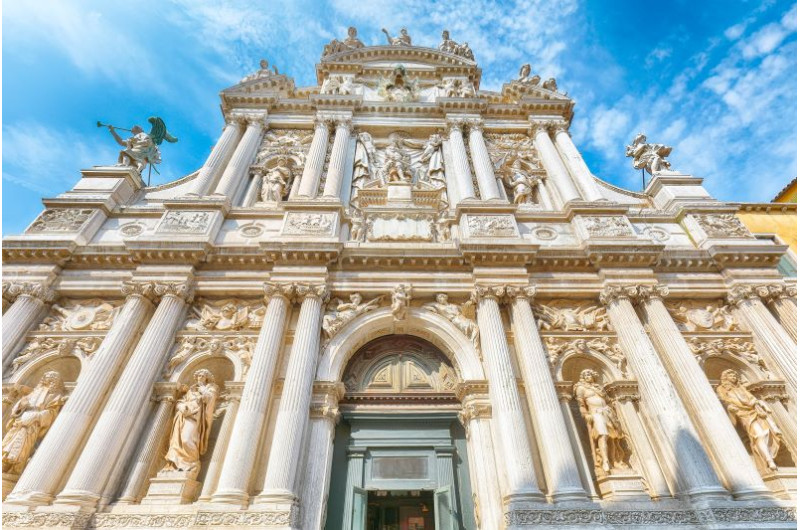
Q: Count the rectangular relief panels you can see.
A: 6